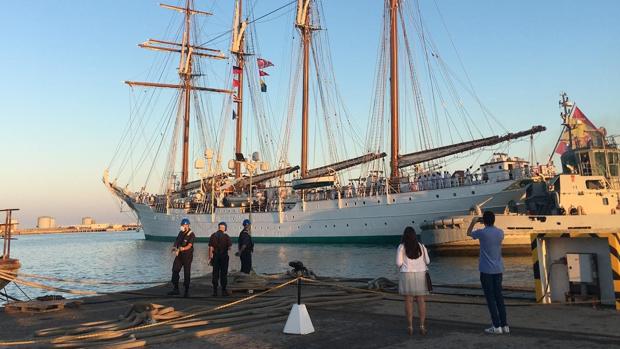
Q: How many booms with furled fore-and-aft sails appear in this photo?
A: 4